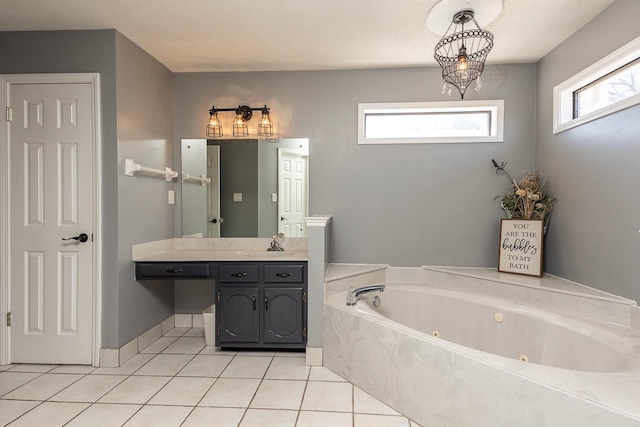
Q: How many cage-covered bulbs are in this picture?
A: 4